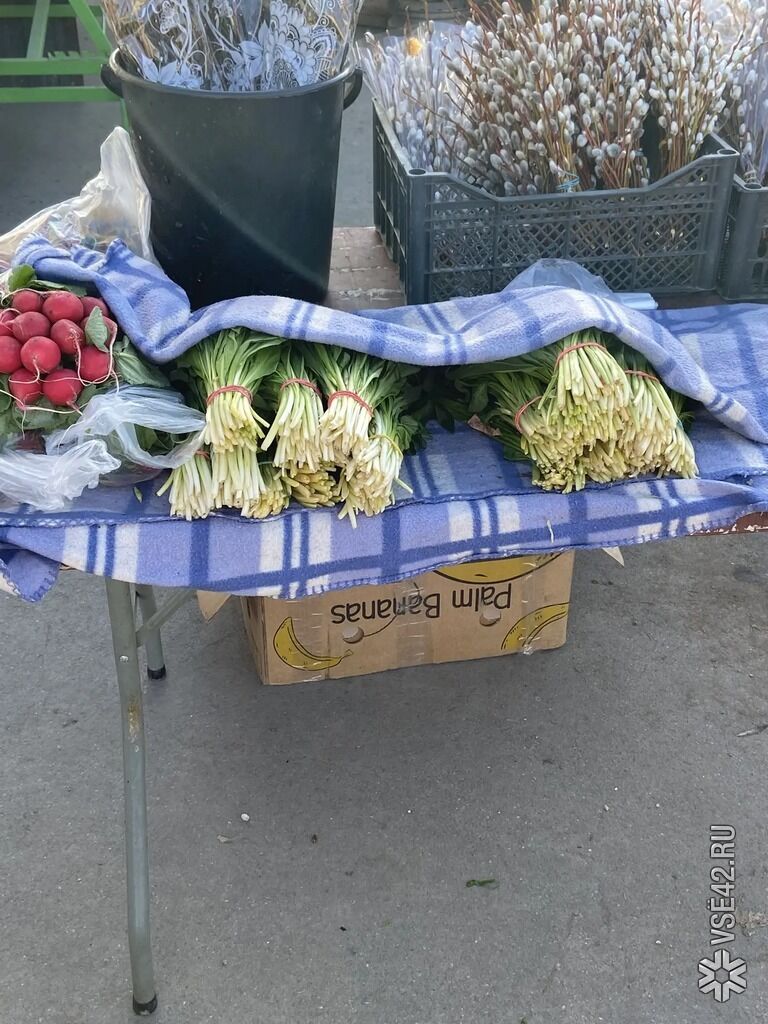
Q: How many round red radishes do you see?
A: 12